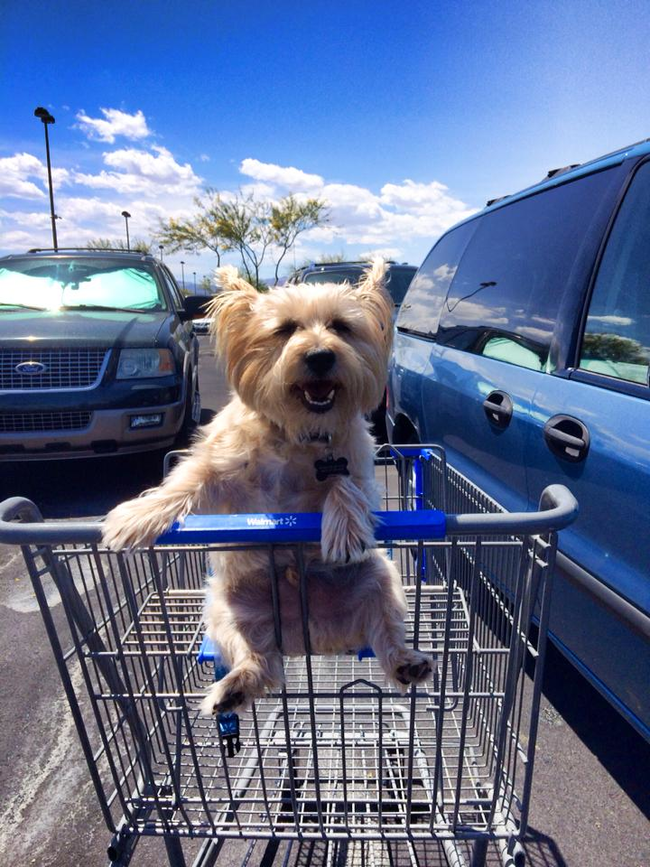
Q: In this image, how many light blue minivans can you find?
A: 1